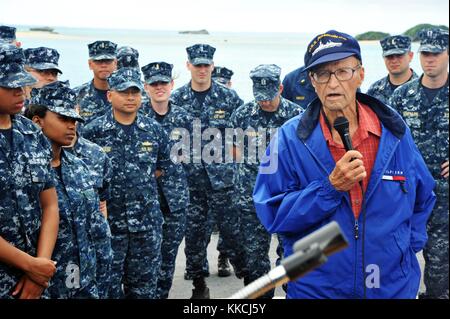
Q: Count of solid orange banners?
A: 0